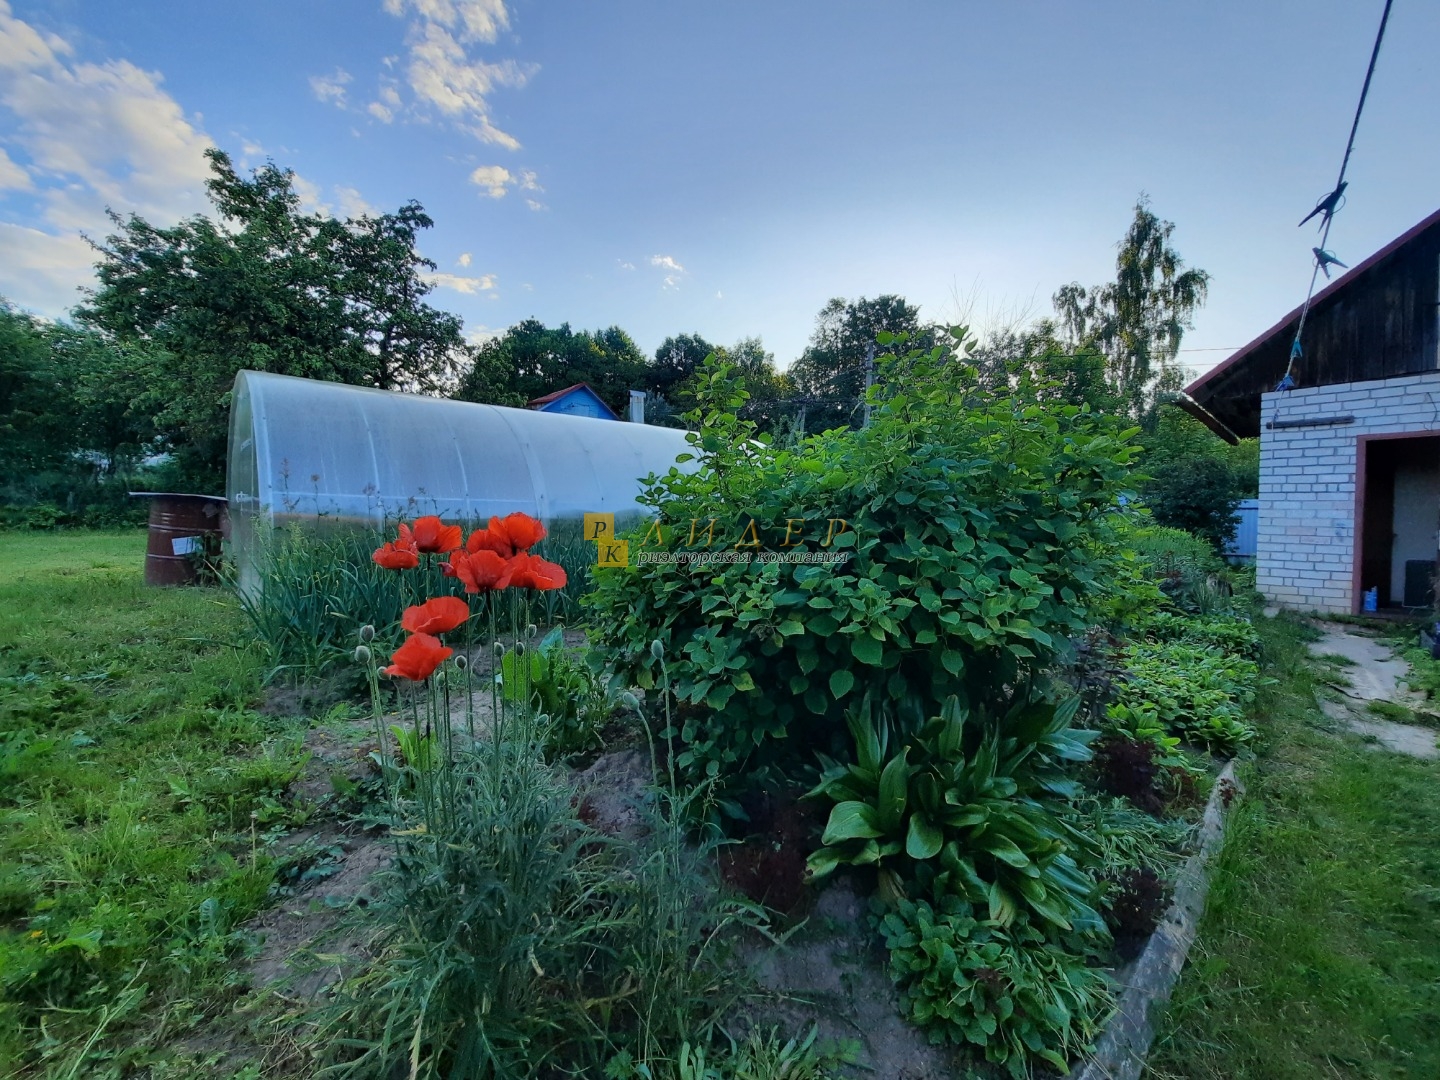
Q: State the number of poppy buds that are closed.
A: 11